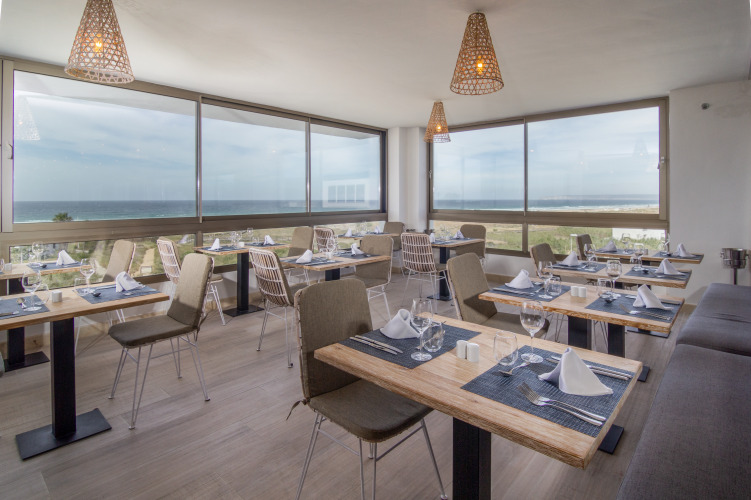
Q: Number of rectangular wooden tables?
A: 10